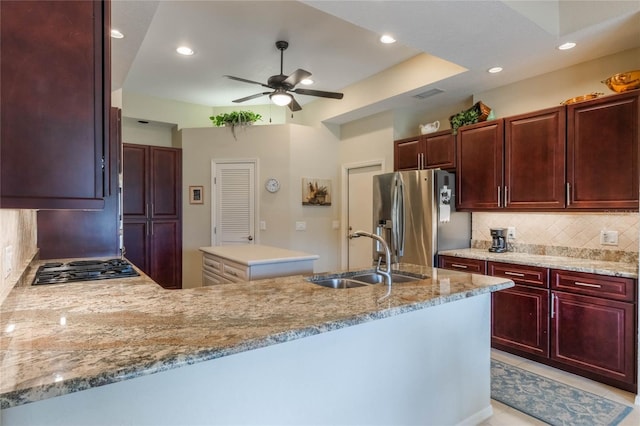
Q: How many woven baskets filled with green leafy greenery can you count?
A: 1